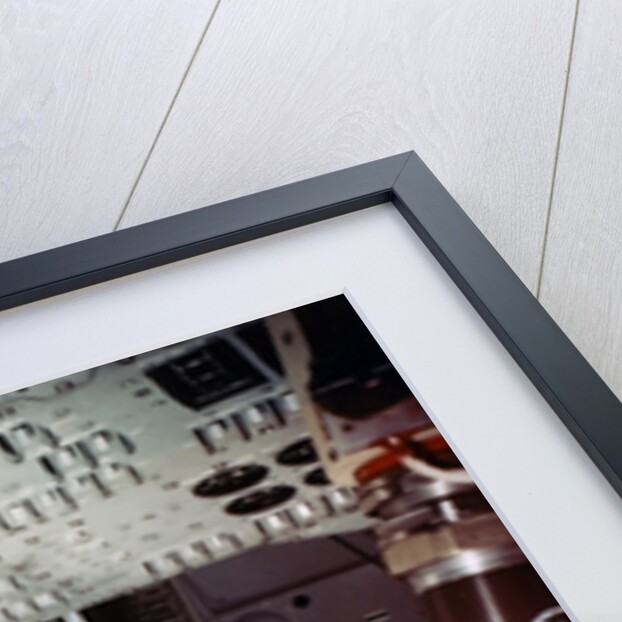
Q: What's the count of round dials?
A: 4